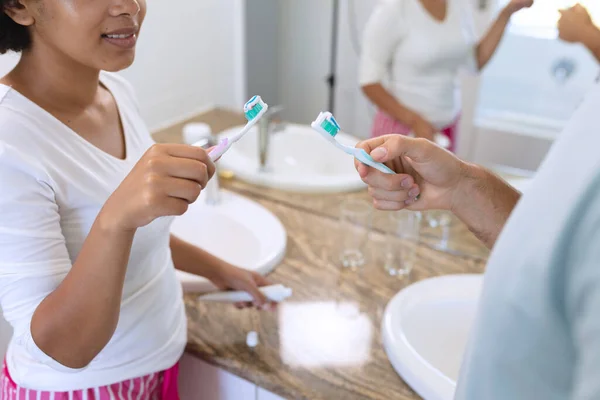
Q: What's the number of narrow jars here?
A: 2